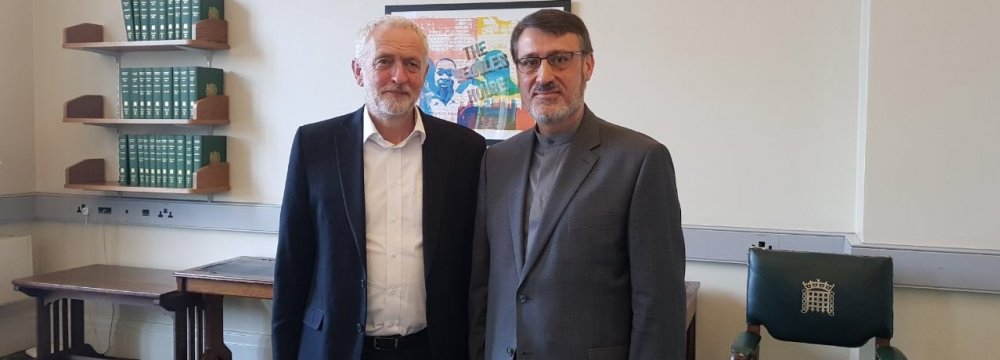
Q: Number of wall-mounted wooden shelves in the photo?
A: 3